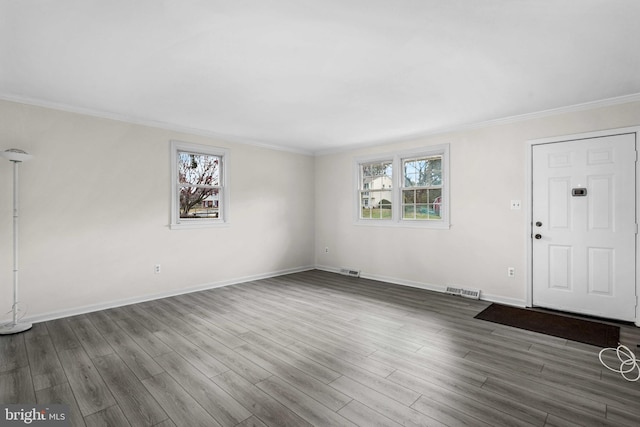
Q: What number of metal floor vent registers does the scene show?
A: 2